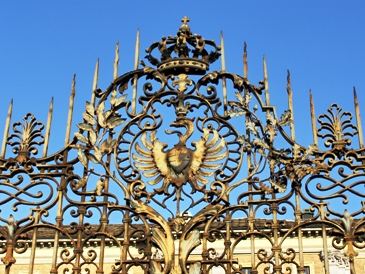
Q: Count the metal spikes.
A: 12